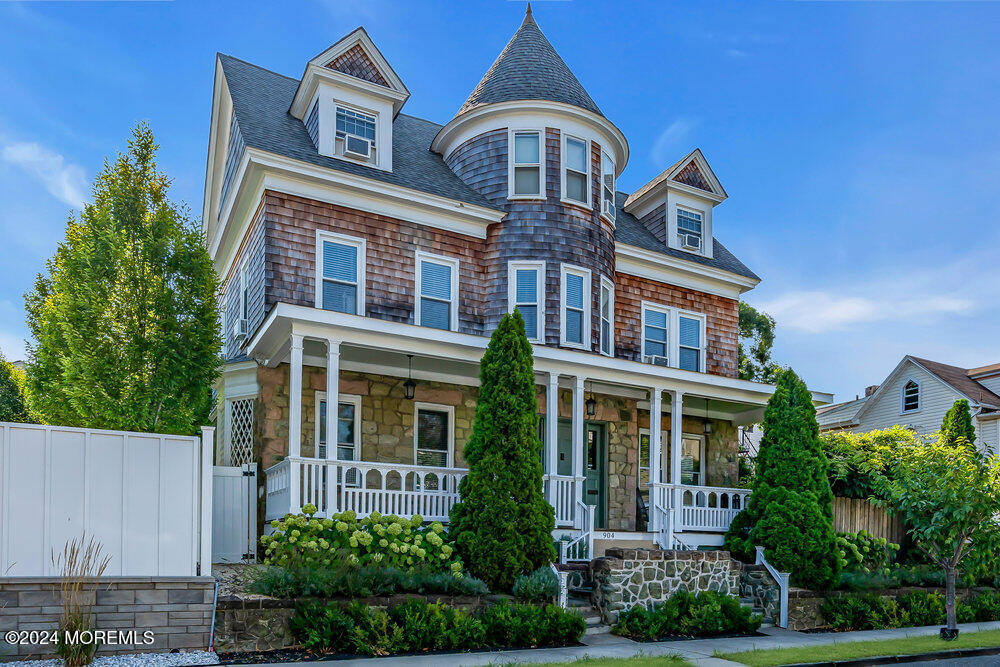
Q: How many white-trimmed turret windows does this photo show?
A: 6